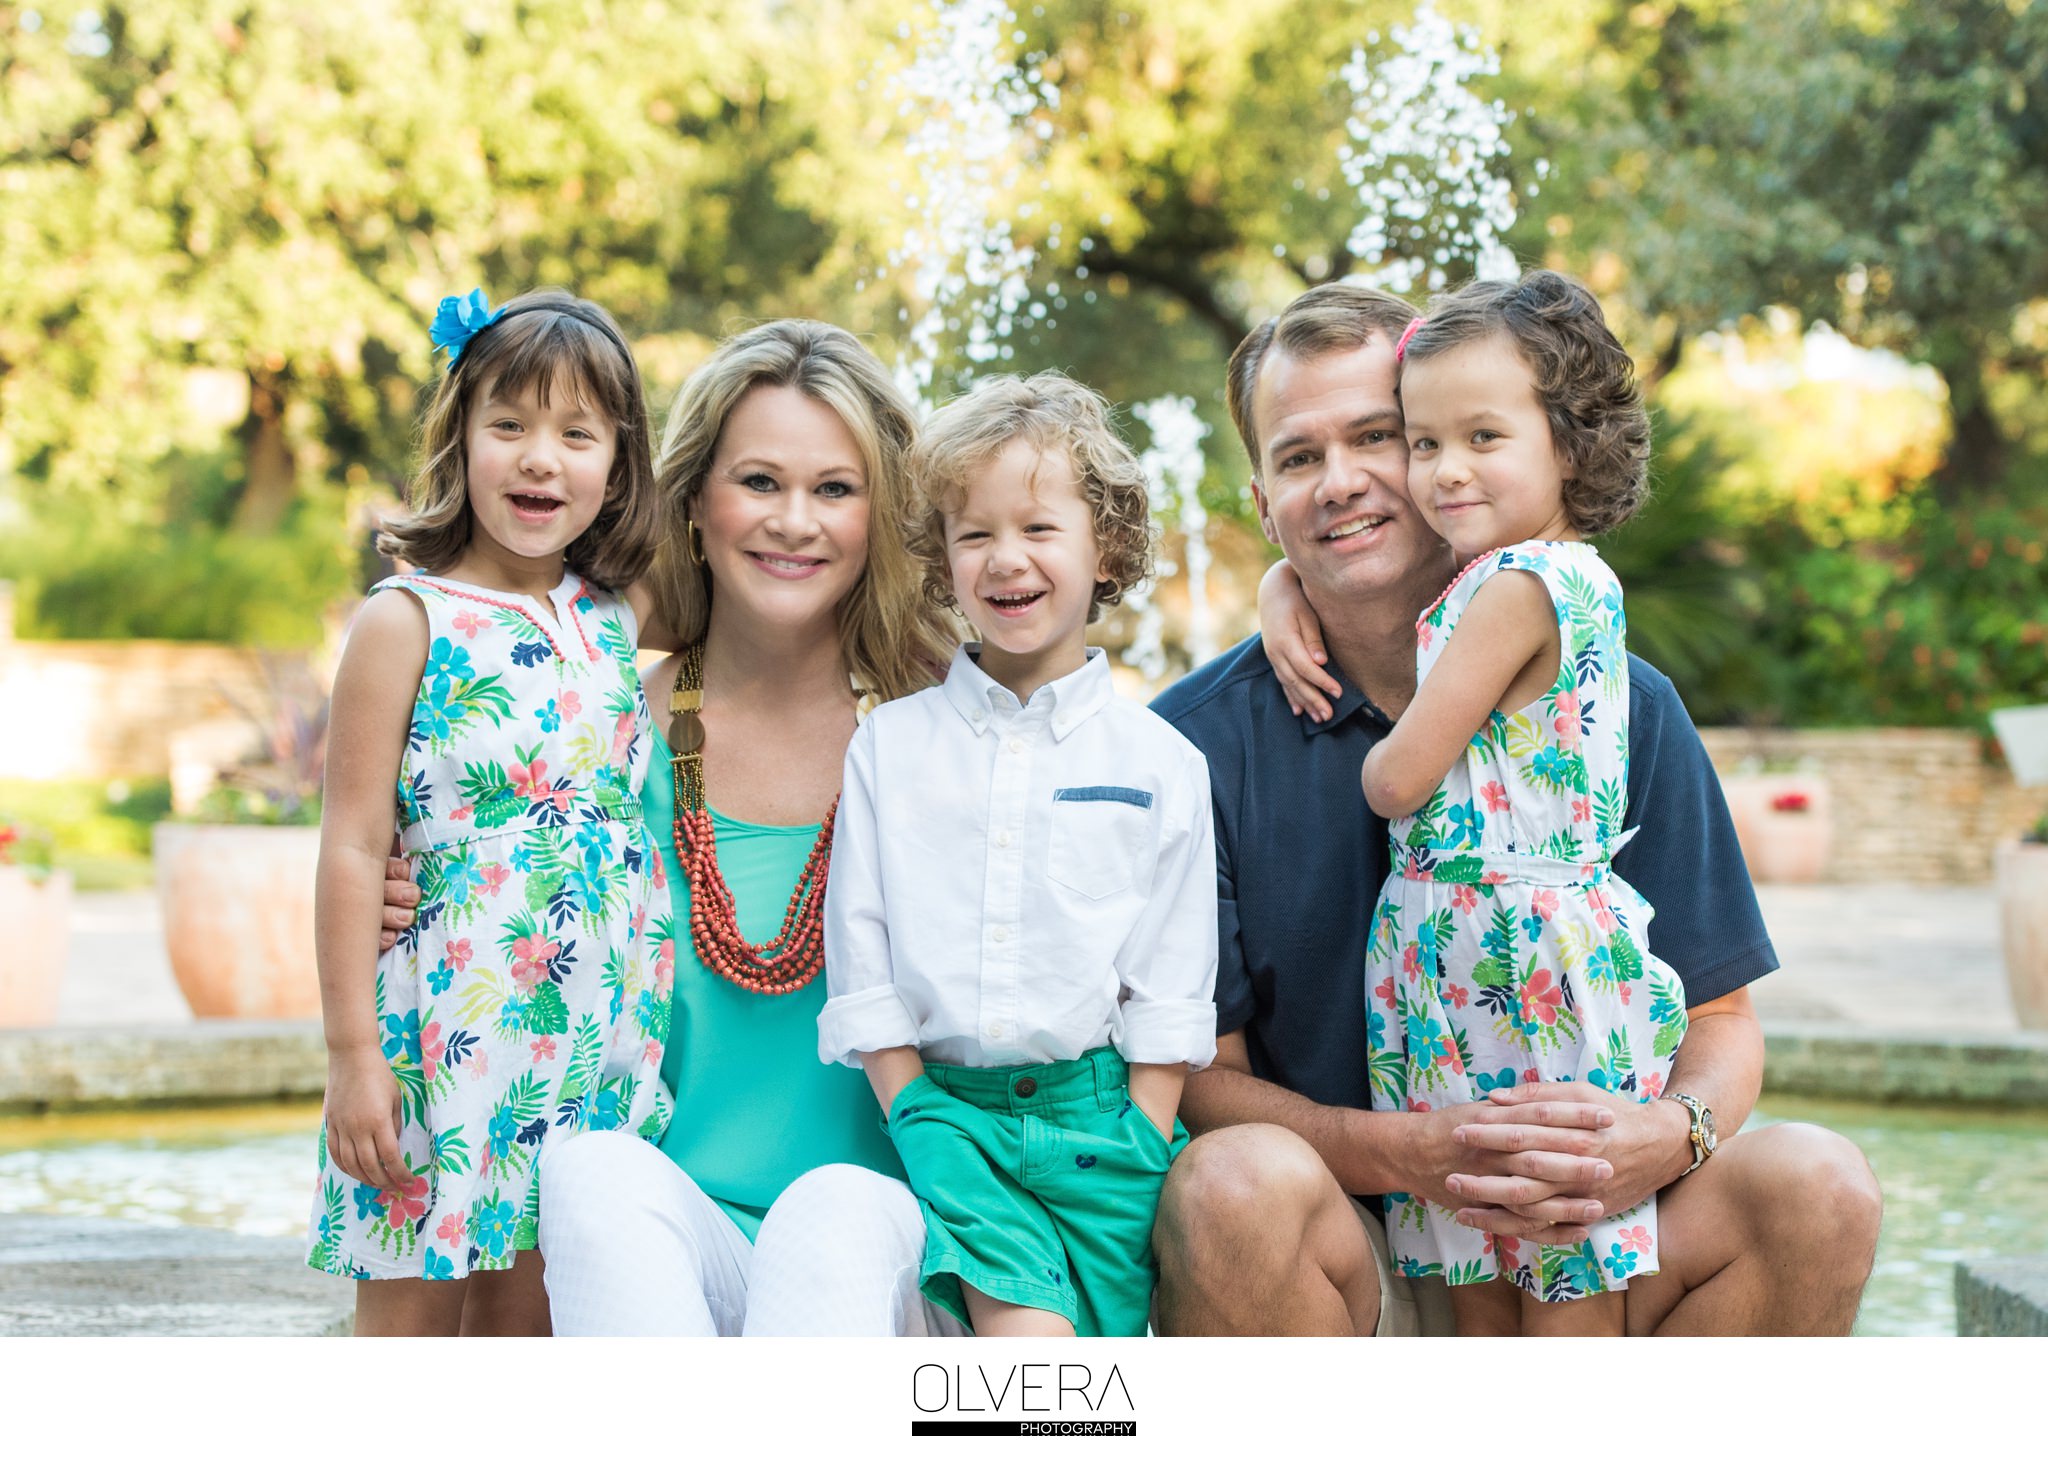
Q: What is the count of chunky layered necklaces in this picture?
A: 1